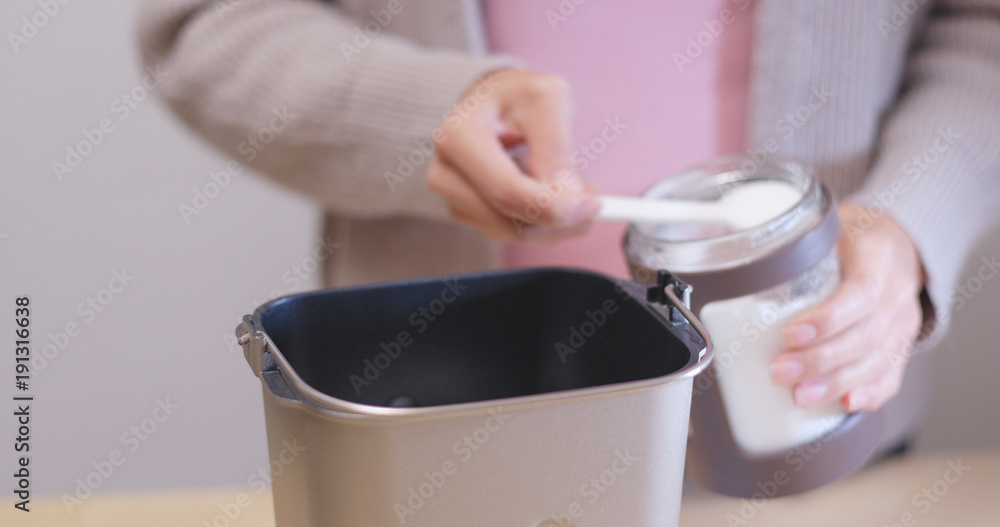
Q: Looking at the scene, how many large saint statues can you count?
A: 0